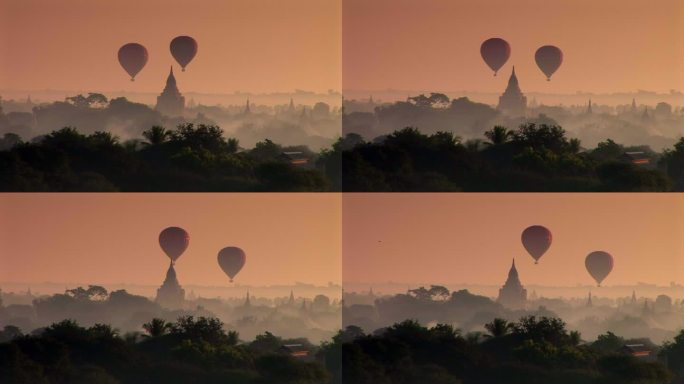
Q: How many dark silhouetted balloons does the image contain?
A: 8